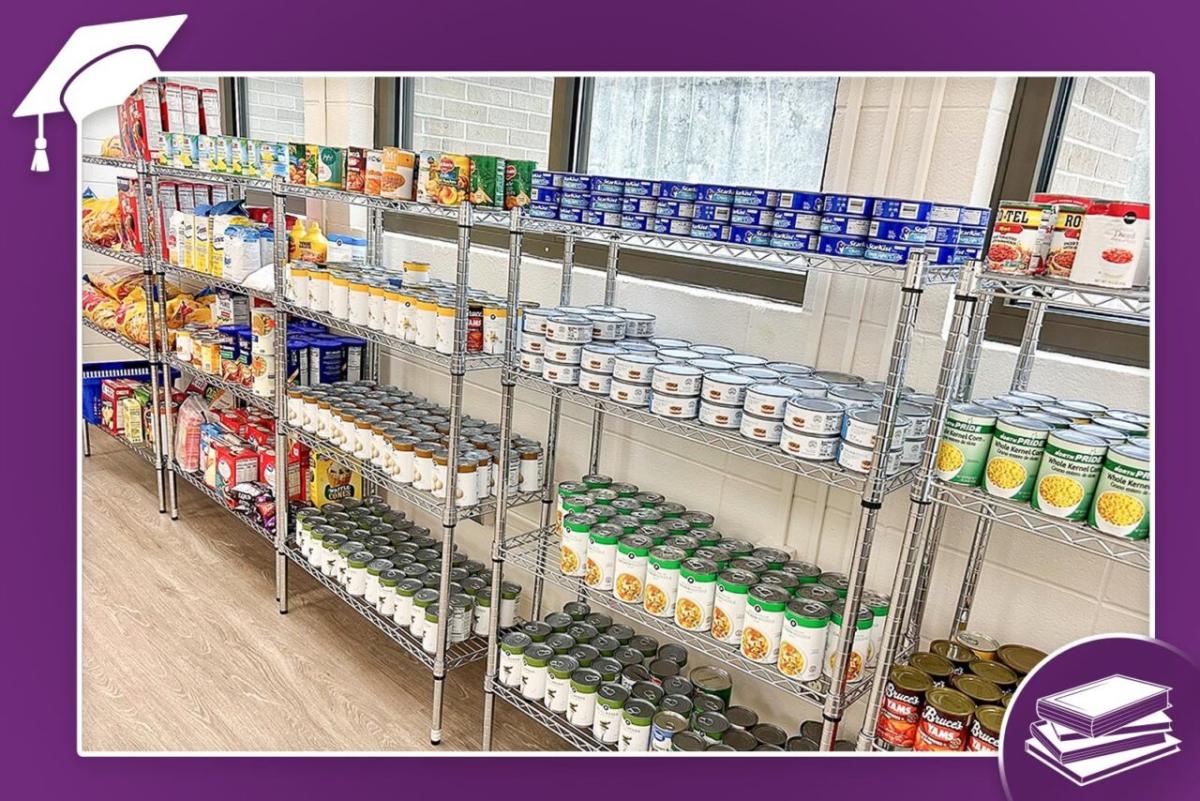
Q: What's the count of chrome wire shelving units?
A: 5